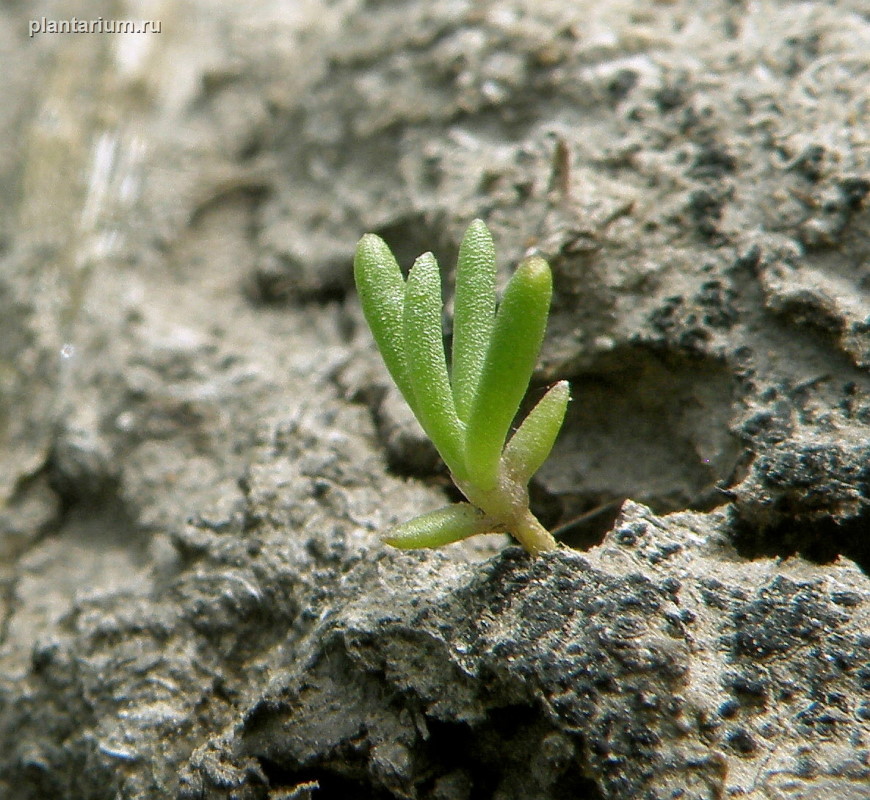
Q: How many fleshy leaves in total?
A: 6